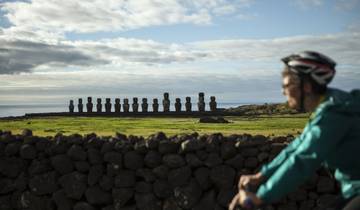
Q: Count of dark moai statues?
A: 15